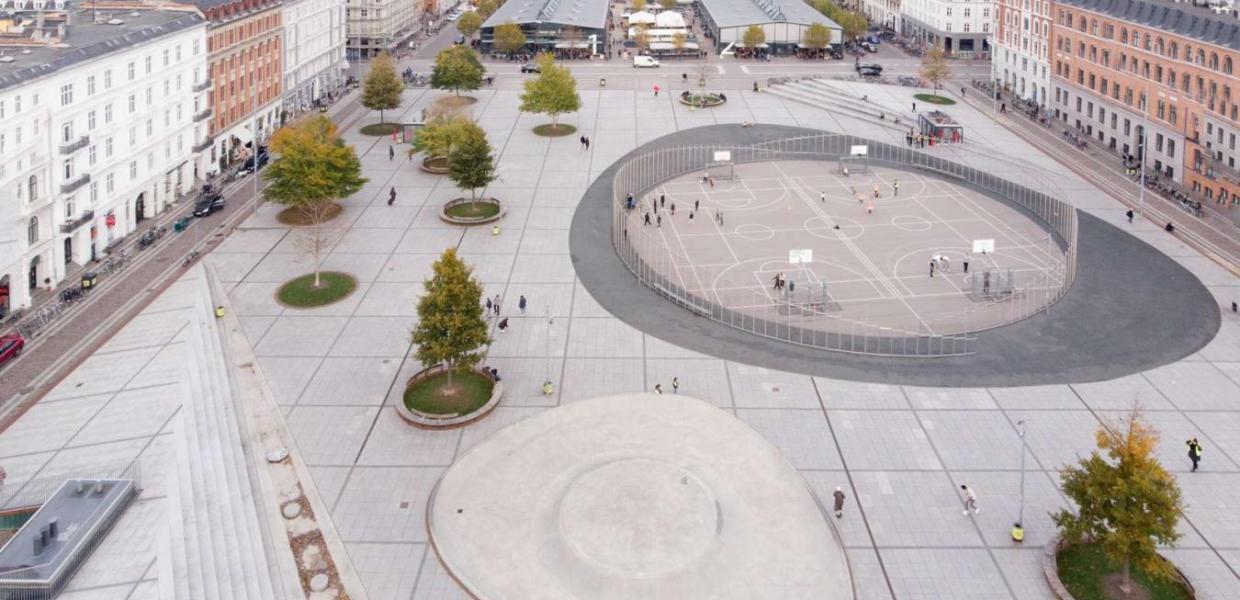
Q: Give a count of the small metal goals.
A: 4